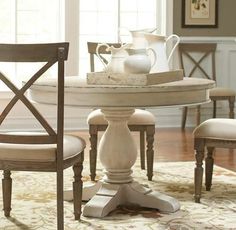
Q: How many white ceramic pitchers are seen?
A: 4